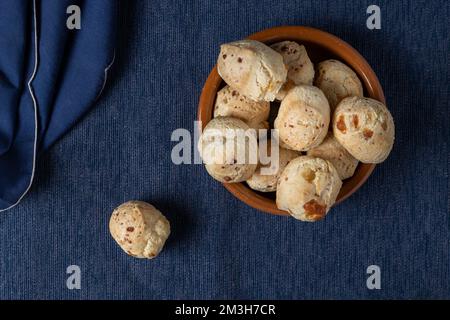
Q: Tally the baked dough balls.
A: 11